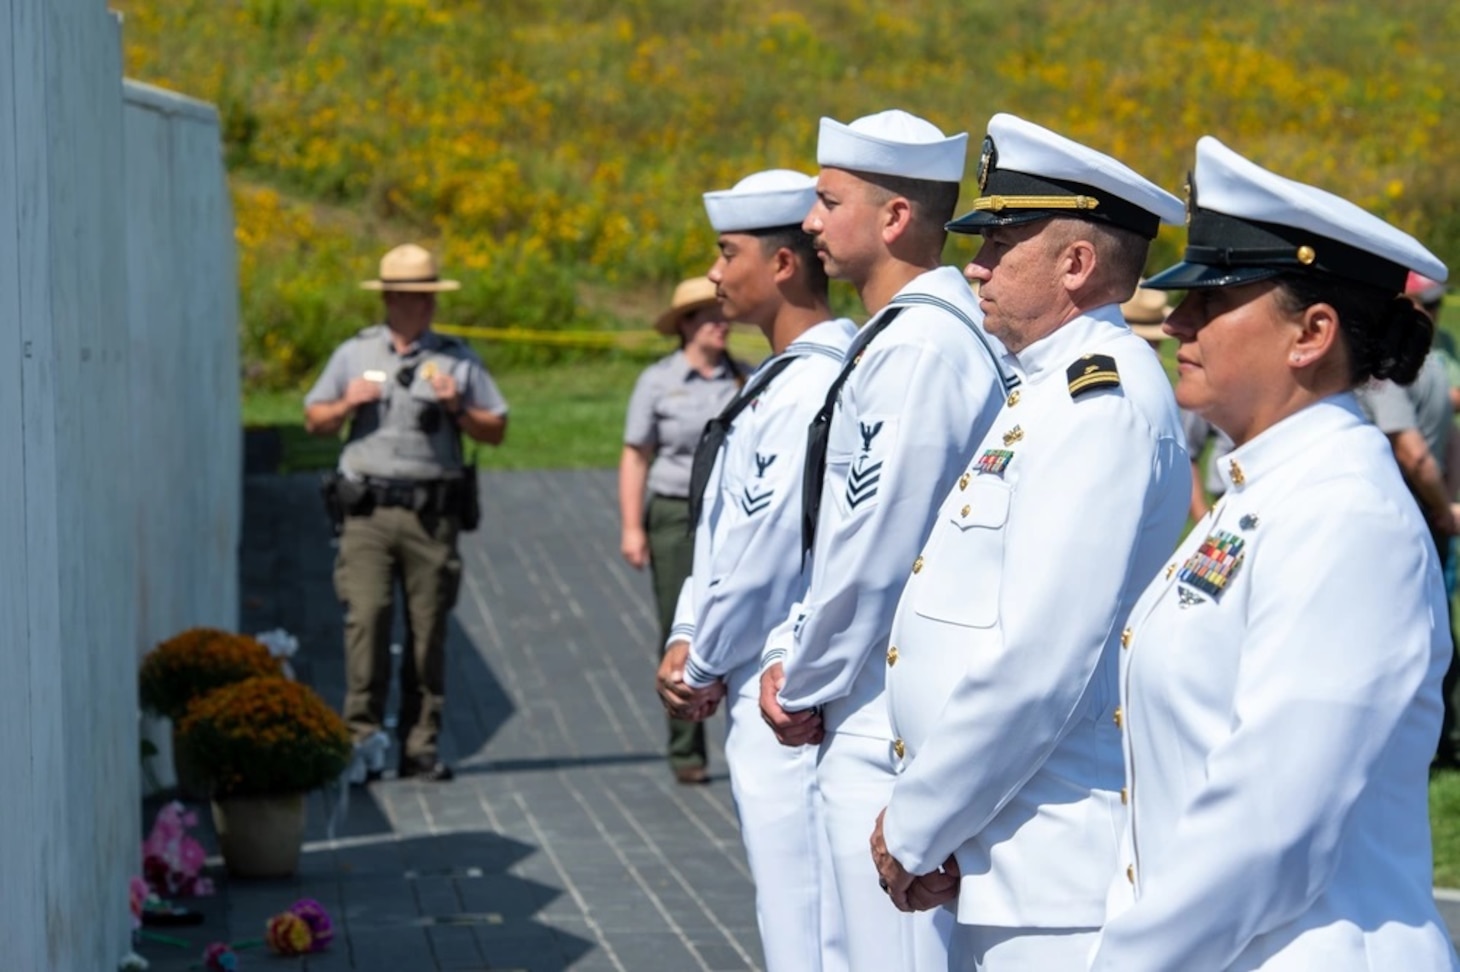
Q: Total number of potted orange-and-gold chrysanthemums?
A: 2